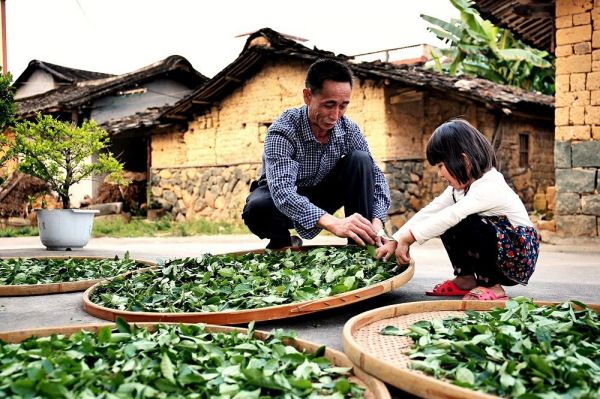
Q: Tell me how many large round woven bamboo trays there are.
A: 4